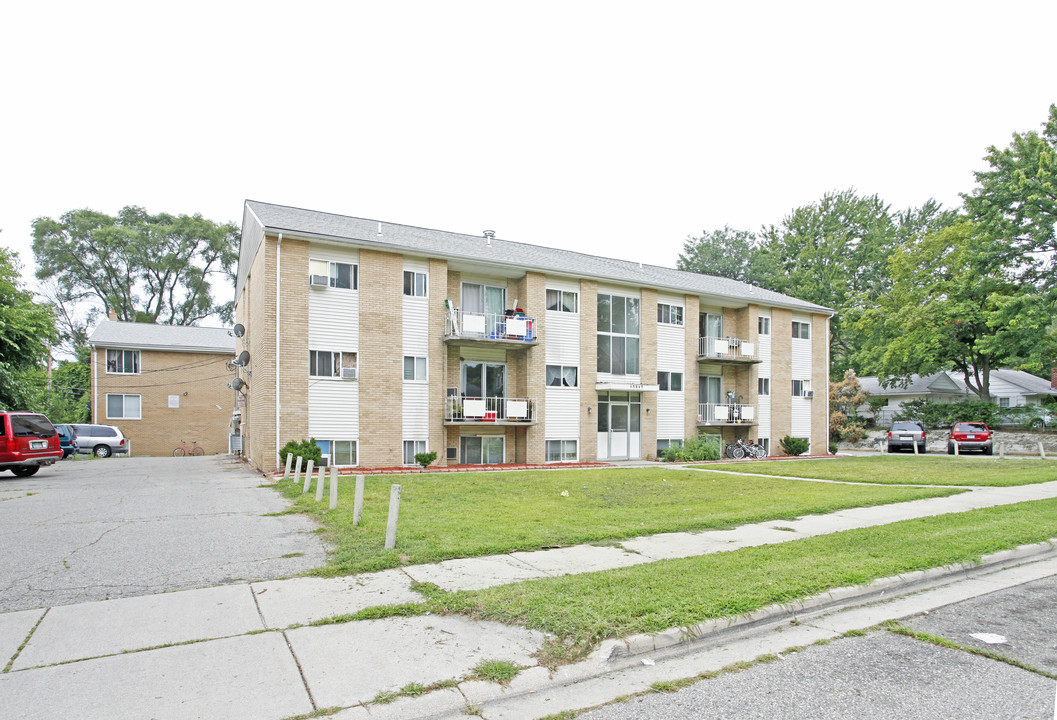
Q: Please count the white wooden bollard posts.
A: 12